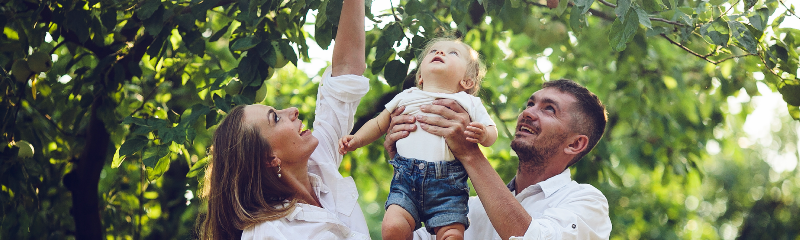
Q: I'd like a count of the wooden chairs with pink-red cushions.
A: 0